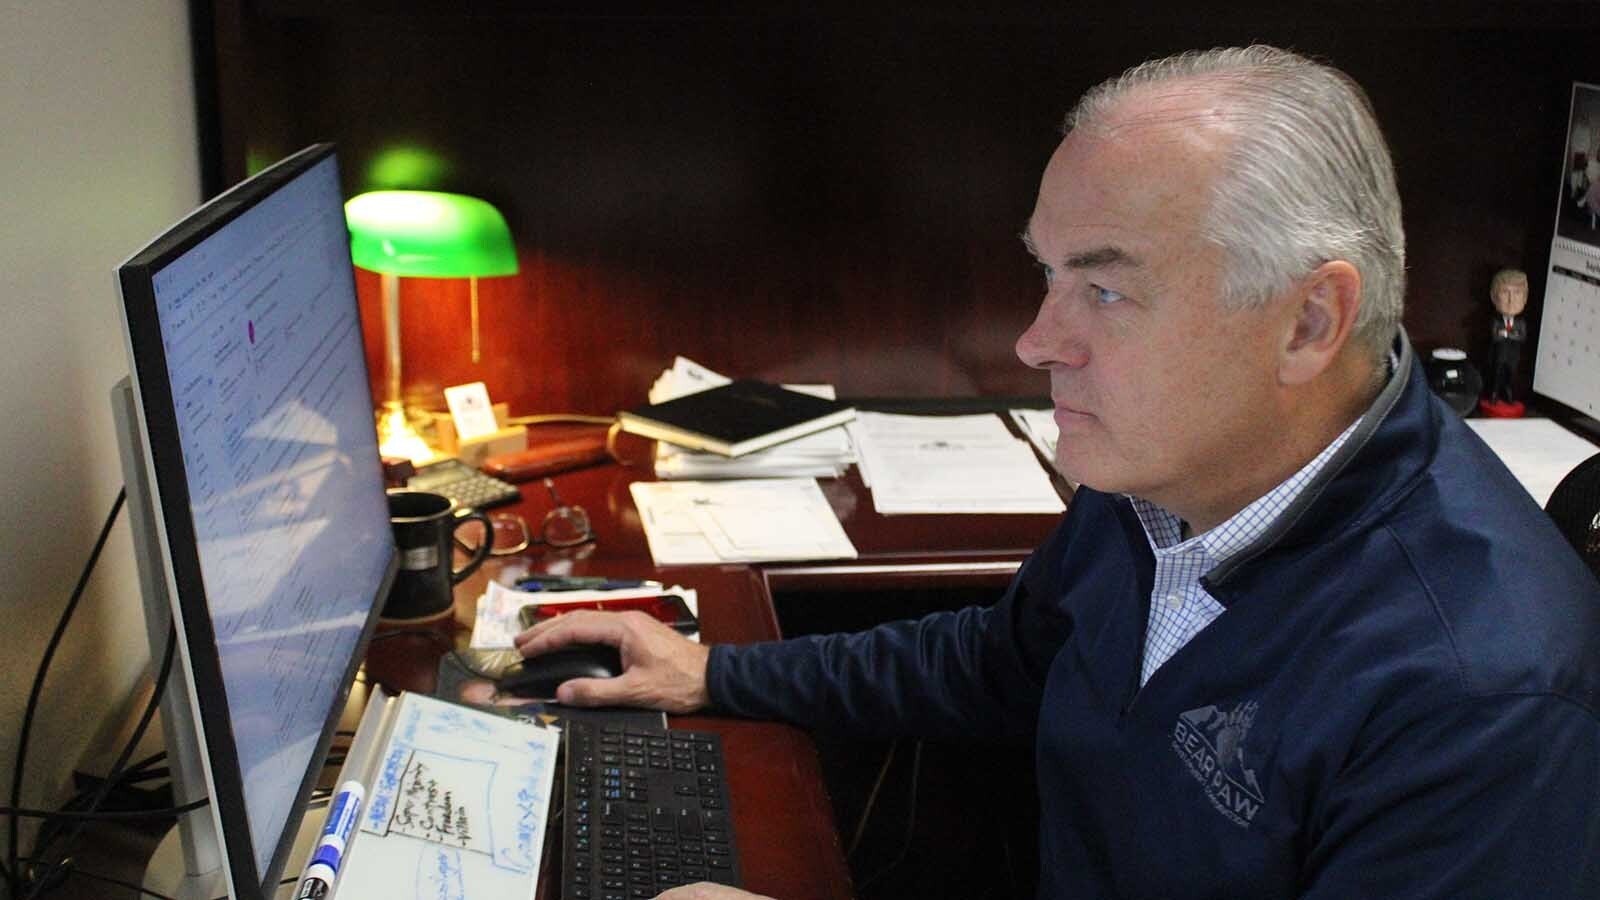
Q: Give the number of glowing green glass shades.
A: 1